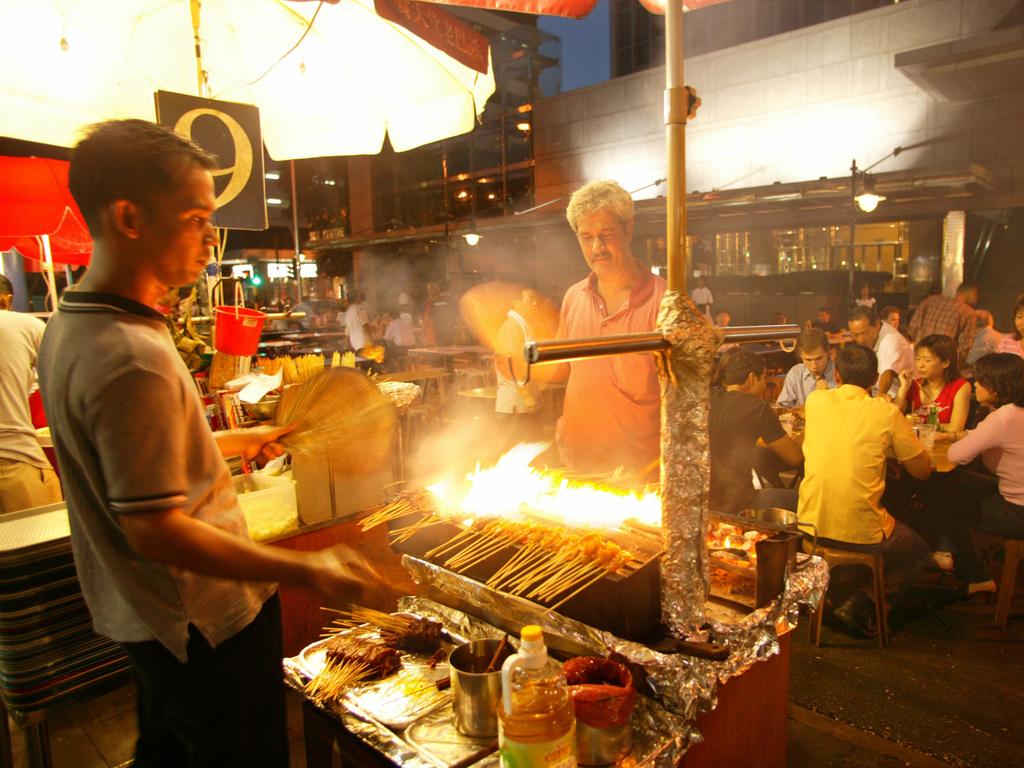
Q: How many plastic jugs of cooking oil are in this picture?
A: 1